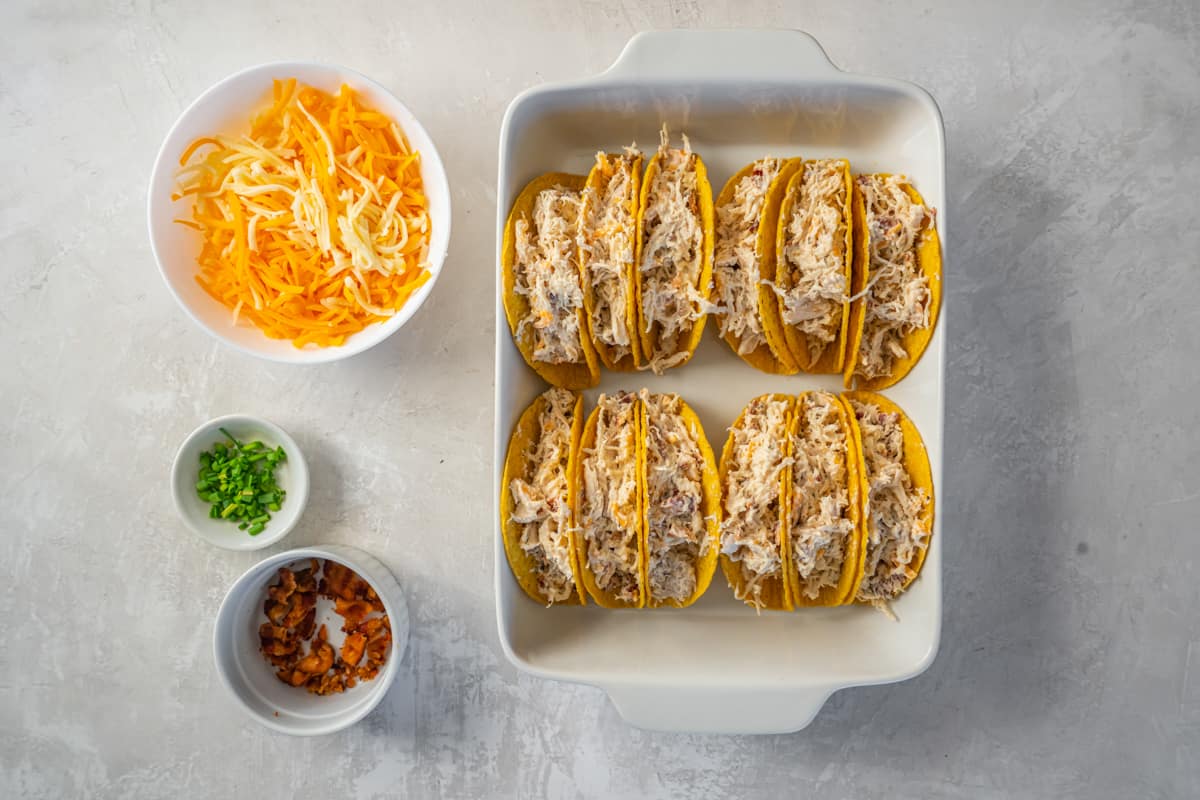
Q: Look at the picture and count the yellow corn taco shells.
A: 12